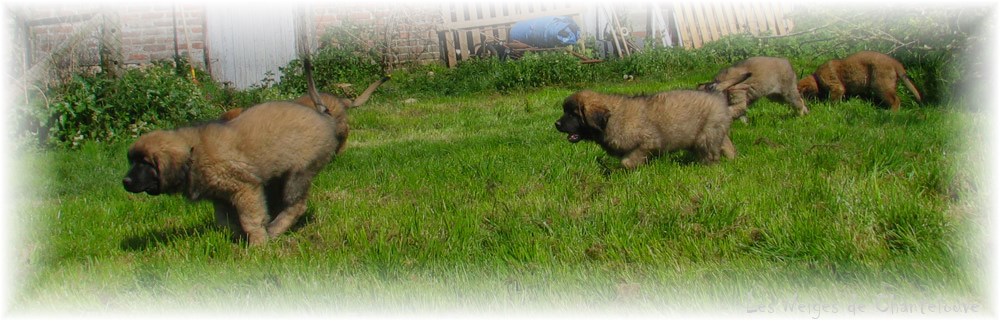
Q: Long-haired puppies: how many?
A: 5